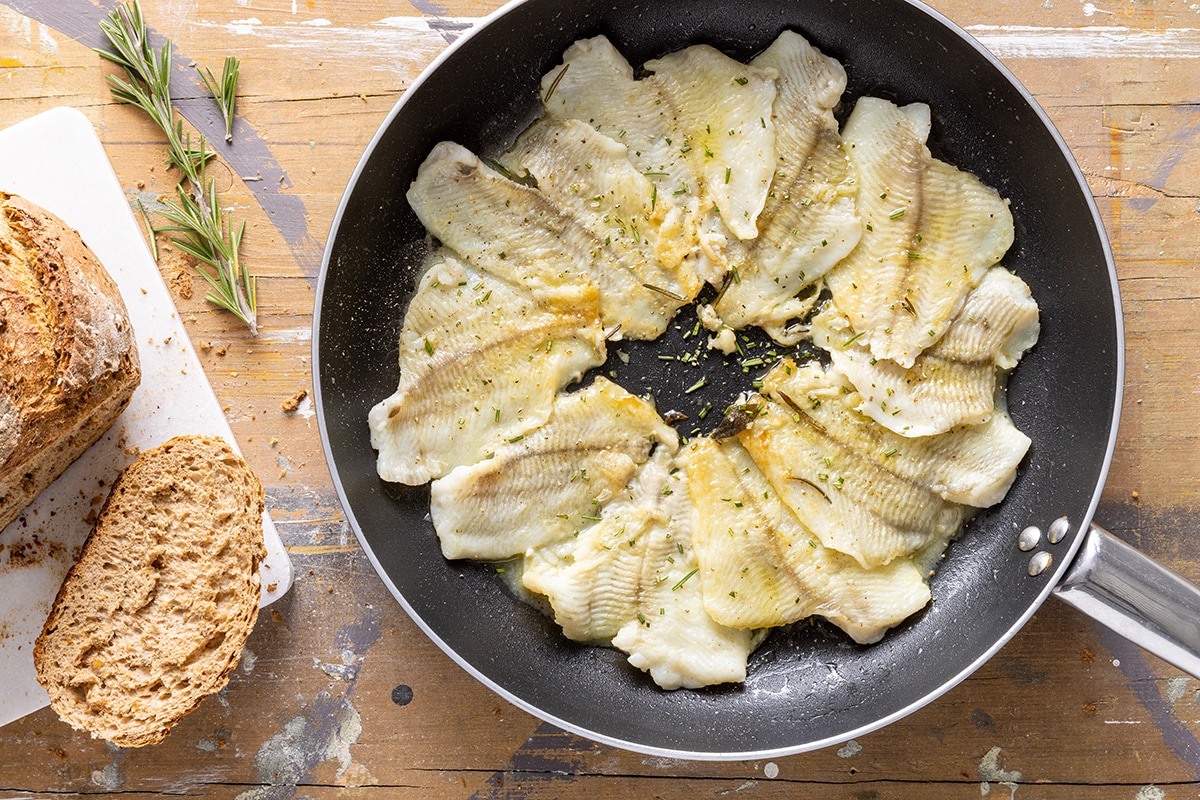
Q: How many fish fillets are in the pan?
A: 10